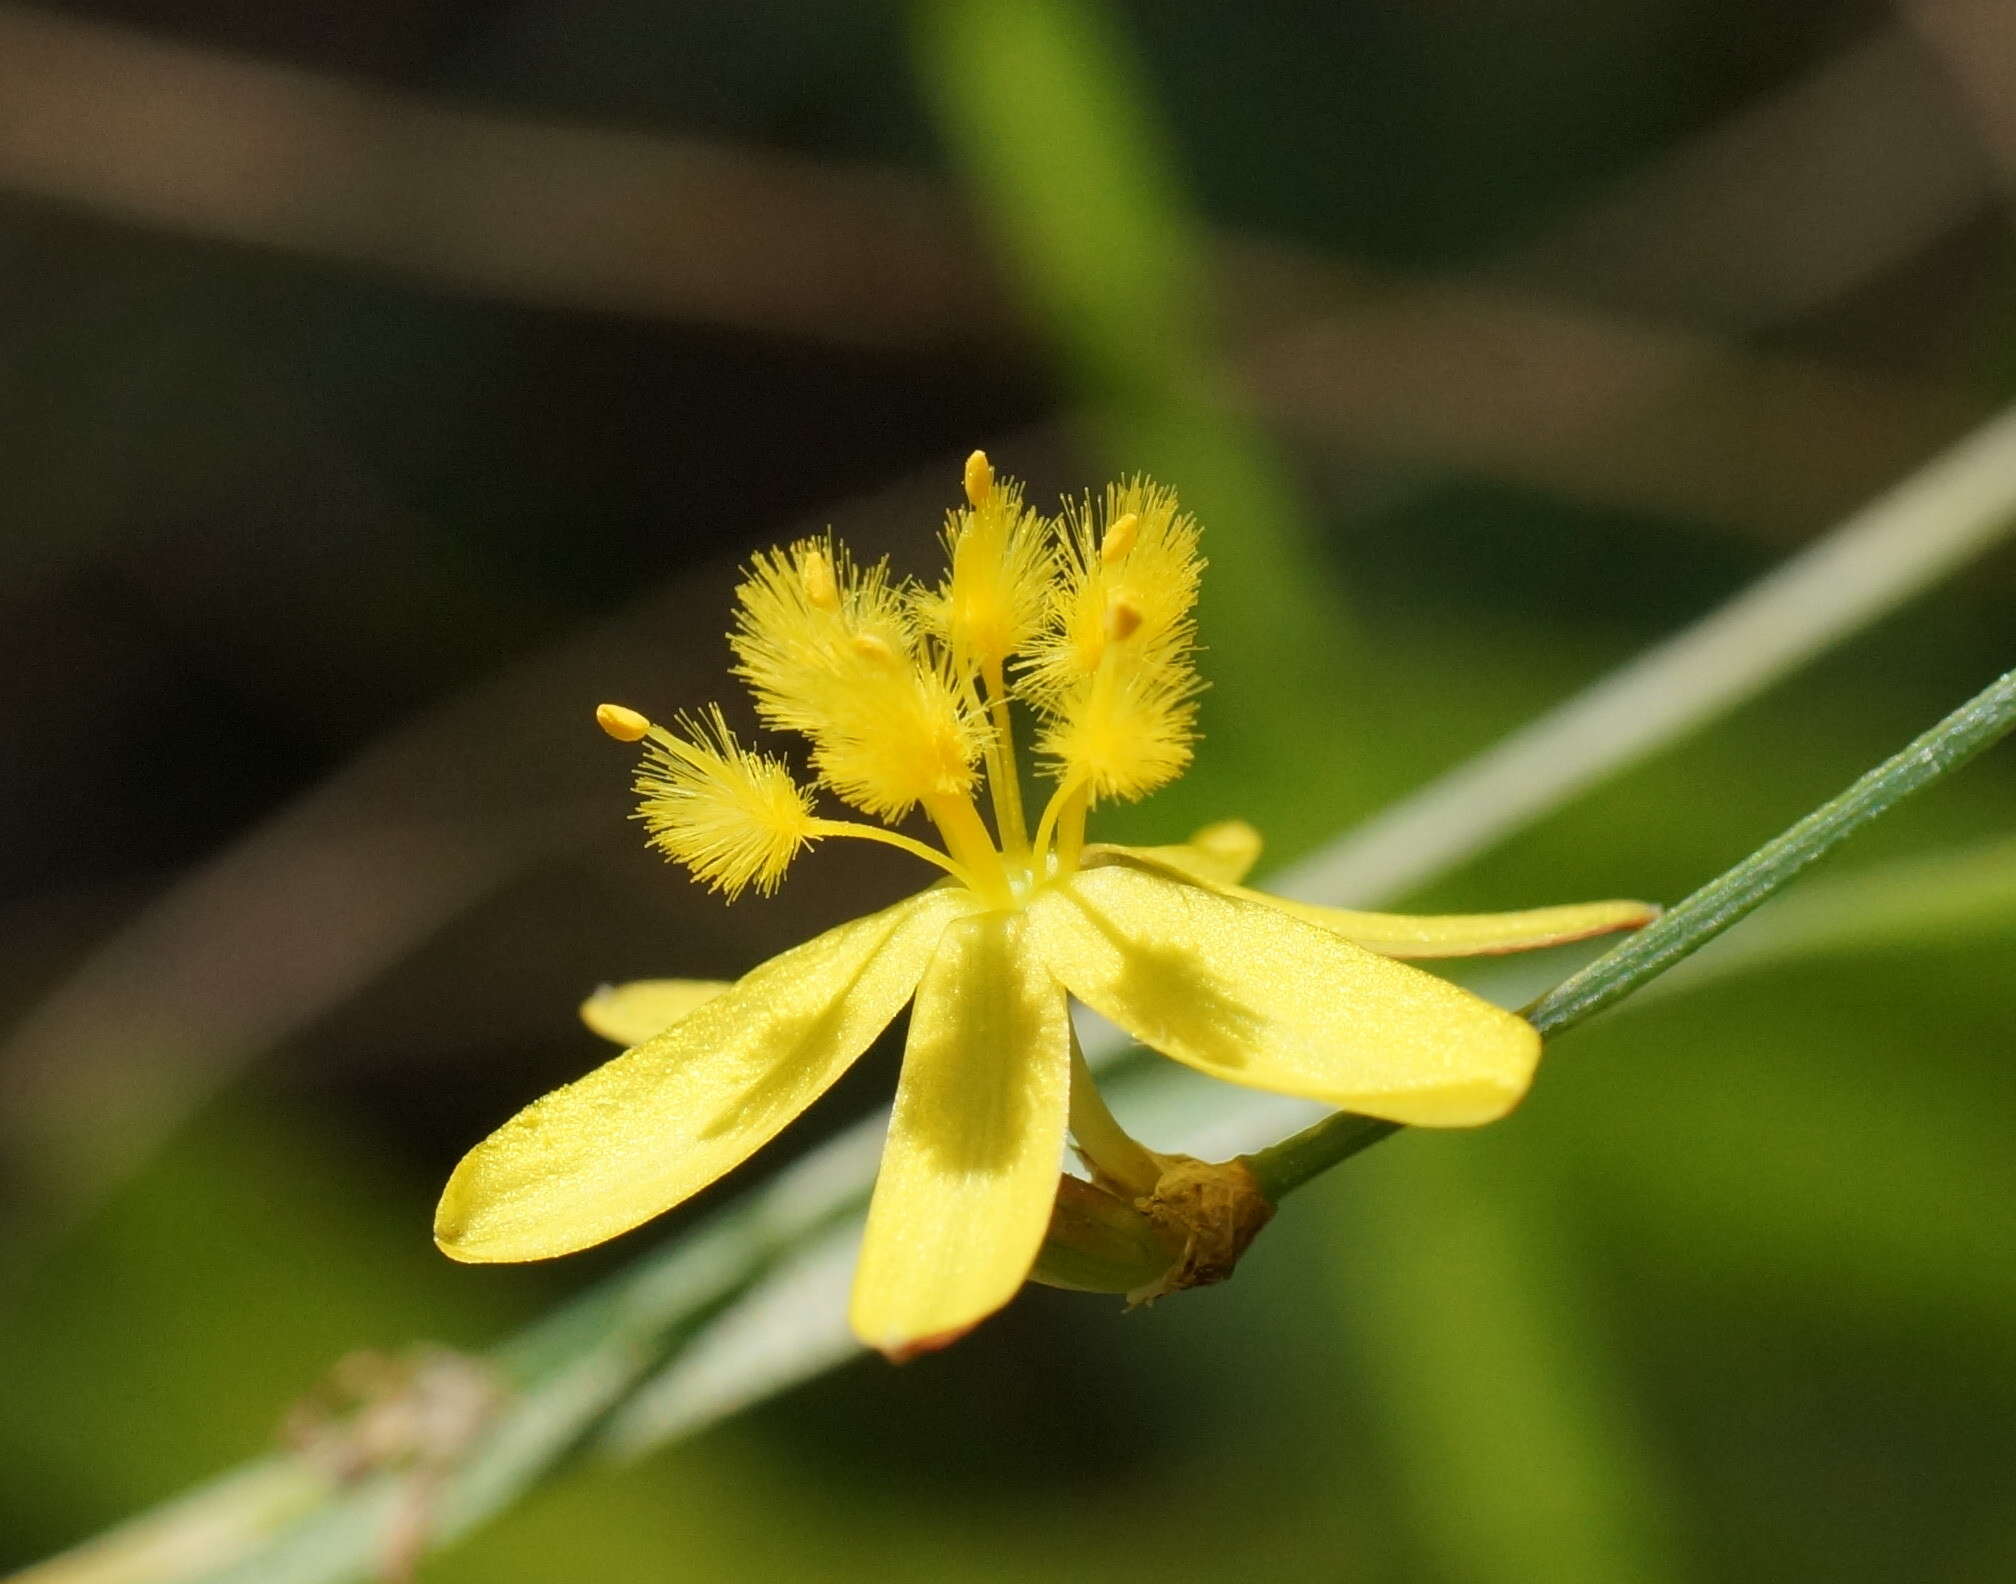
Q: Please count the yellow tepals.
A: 6